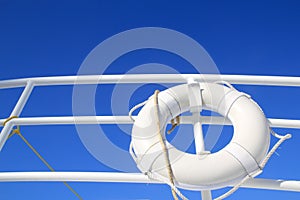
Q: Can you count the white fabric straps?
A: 4